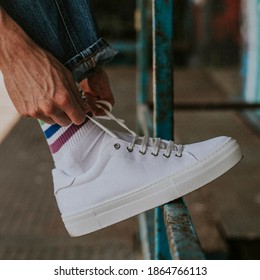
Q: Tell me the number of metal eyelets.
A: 6